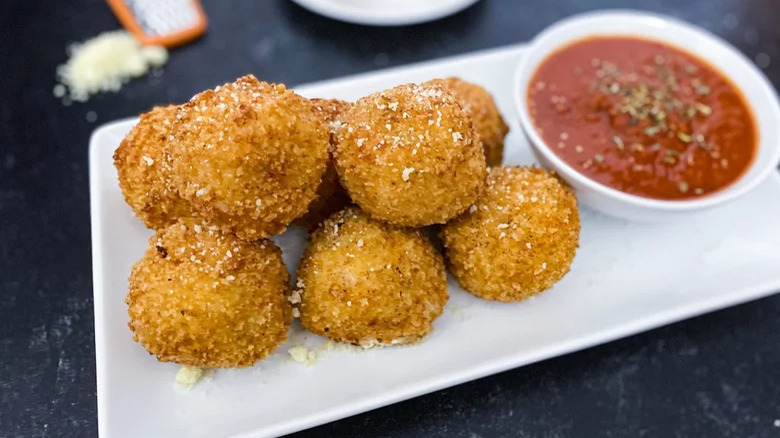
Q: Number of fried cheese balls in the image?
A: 8